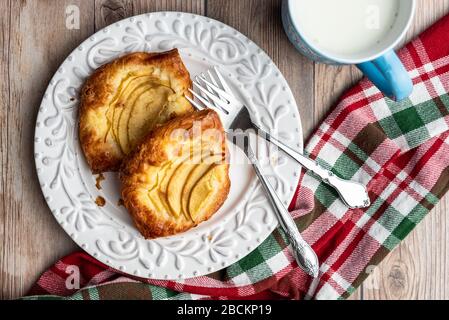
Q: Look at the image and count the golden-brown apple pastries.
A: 2